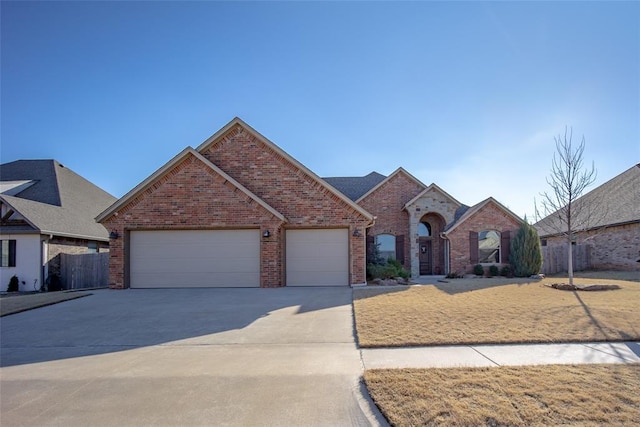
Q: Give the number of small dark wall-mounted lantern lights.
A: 3